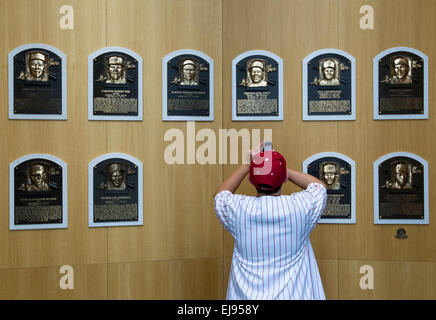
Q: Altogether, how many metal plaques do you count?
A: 10